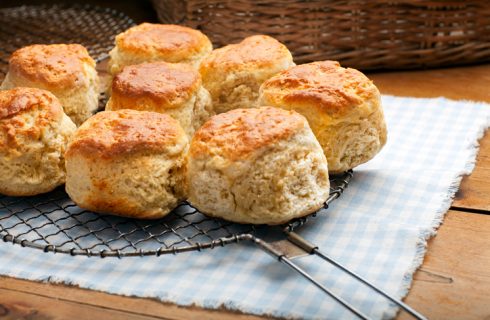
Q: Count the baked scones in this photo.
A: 8